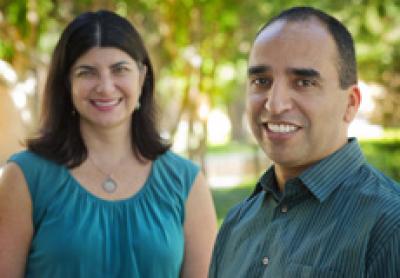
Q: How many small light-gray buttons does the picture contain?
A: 2